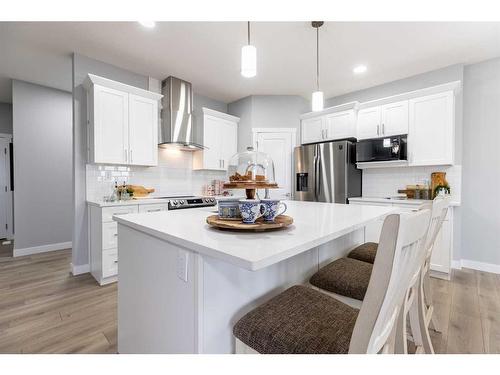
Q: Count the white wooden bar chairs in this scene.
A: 3